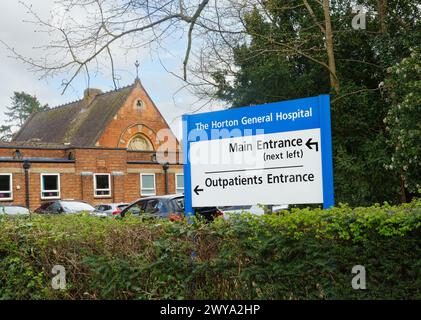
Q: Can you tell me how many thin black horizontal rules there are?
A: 1